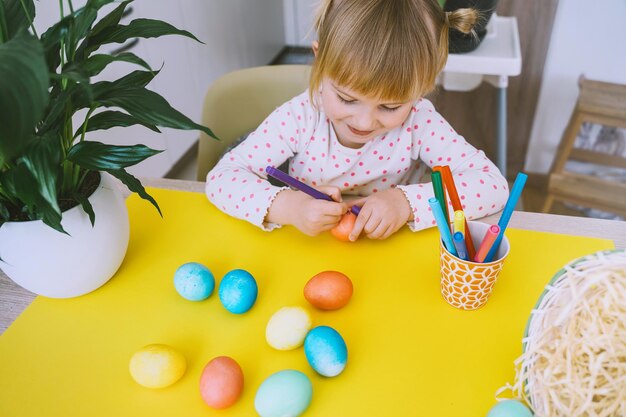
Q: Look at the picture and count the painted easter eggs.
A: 10